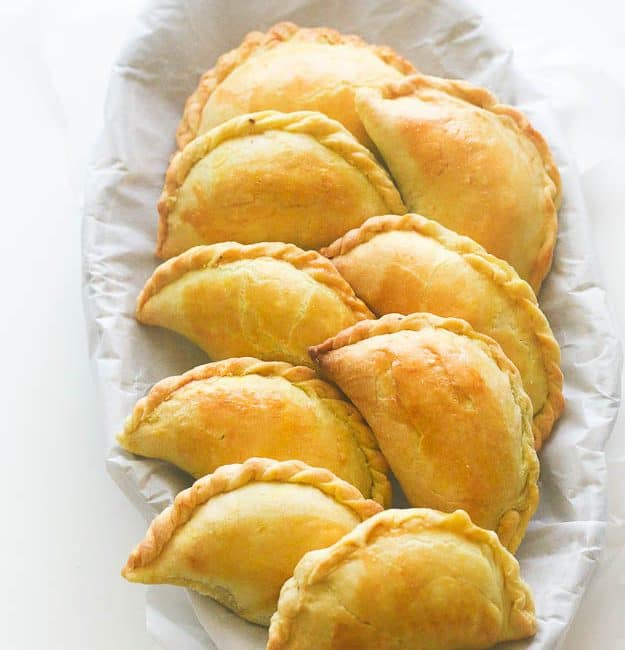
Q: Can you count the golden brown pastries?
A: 9